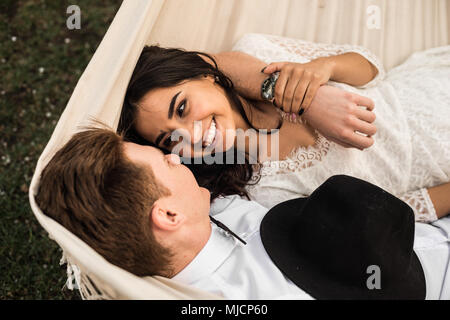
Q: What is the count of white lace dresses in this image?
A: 1